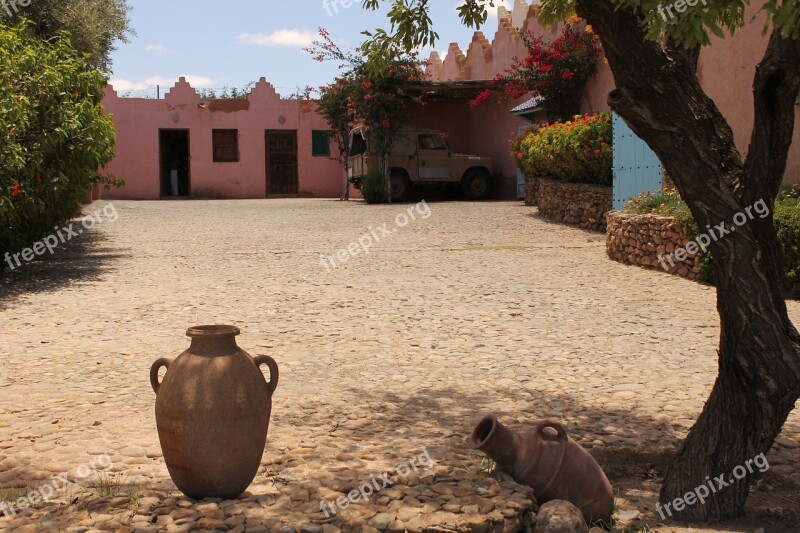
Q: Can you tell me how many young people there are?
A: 0